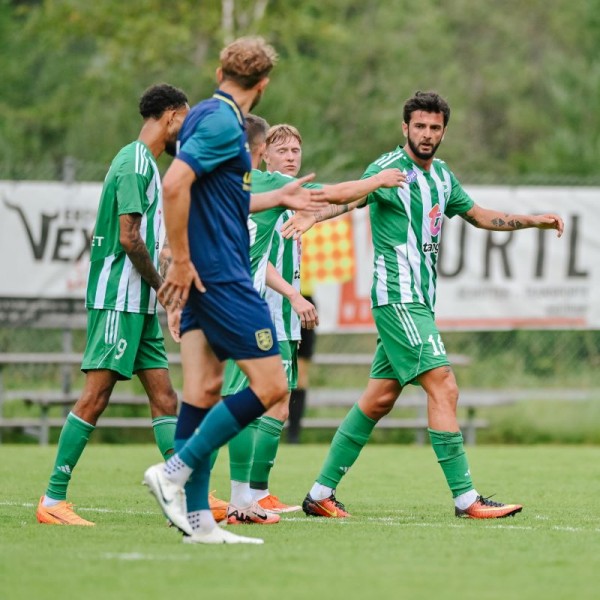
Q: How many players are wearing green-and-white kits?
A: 4